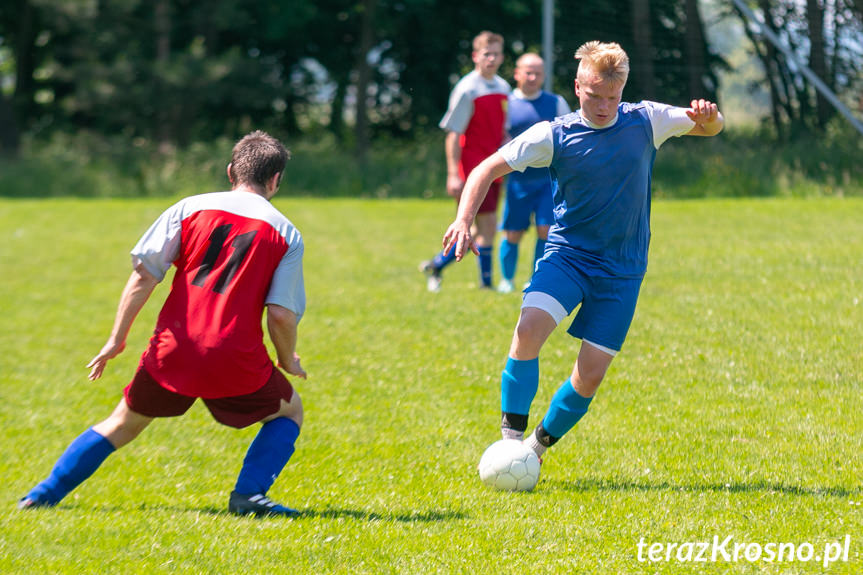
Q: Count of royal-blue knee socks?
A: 4